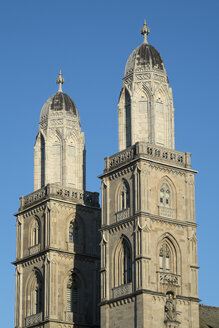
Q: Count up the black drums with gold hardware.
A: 0